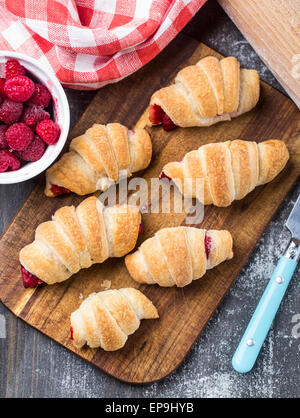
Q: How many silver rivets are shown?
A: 2